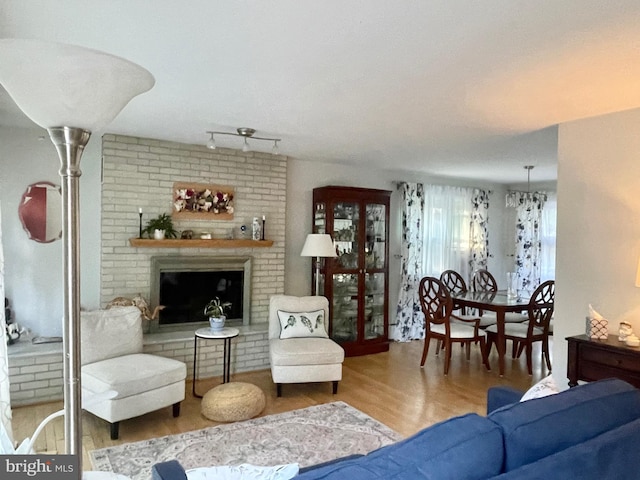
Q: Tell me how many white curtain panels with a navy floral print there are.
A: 3